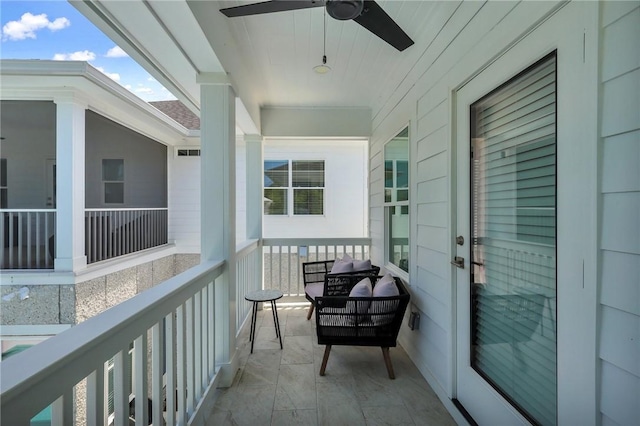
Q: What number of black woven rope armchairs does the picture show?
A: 2